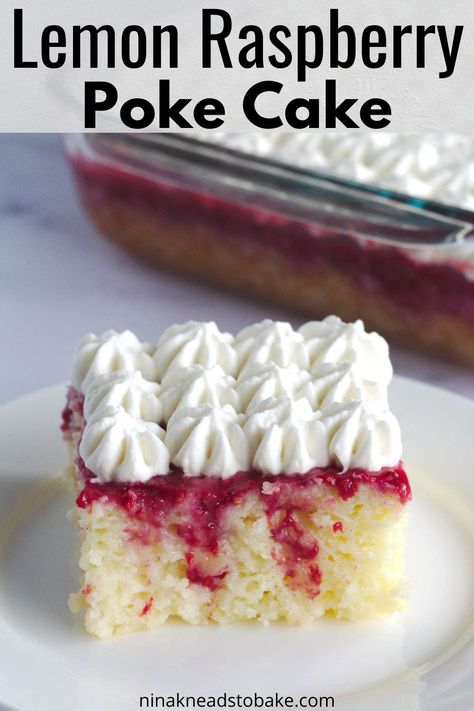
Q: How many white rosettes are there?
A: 12